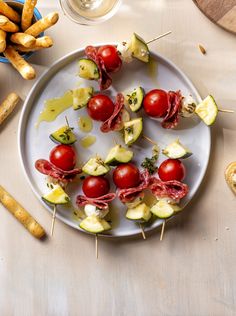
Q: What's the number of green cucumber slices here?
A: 14